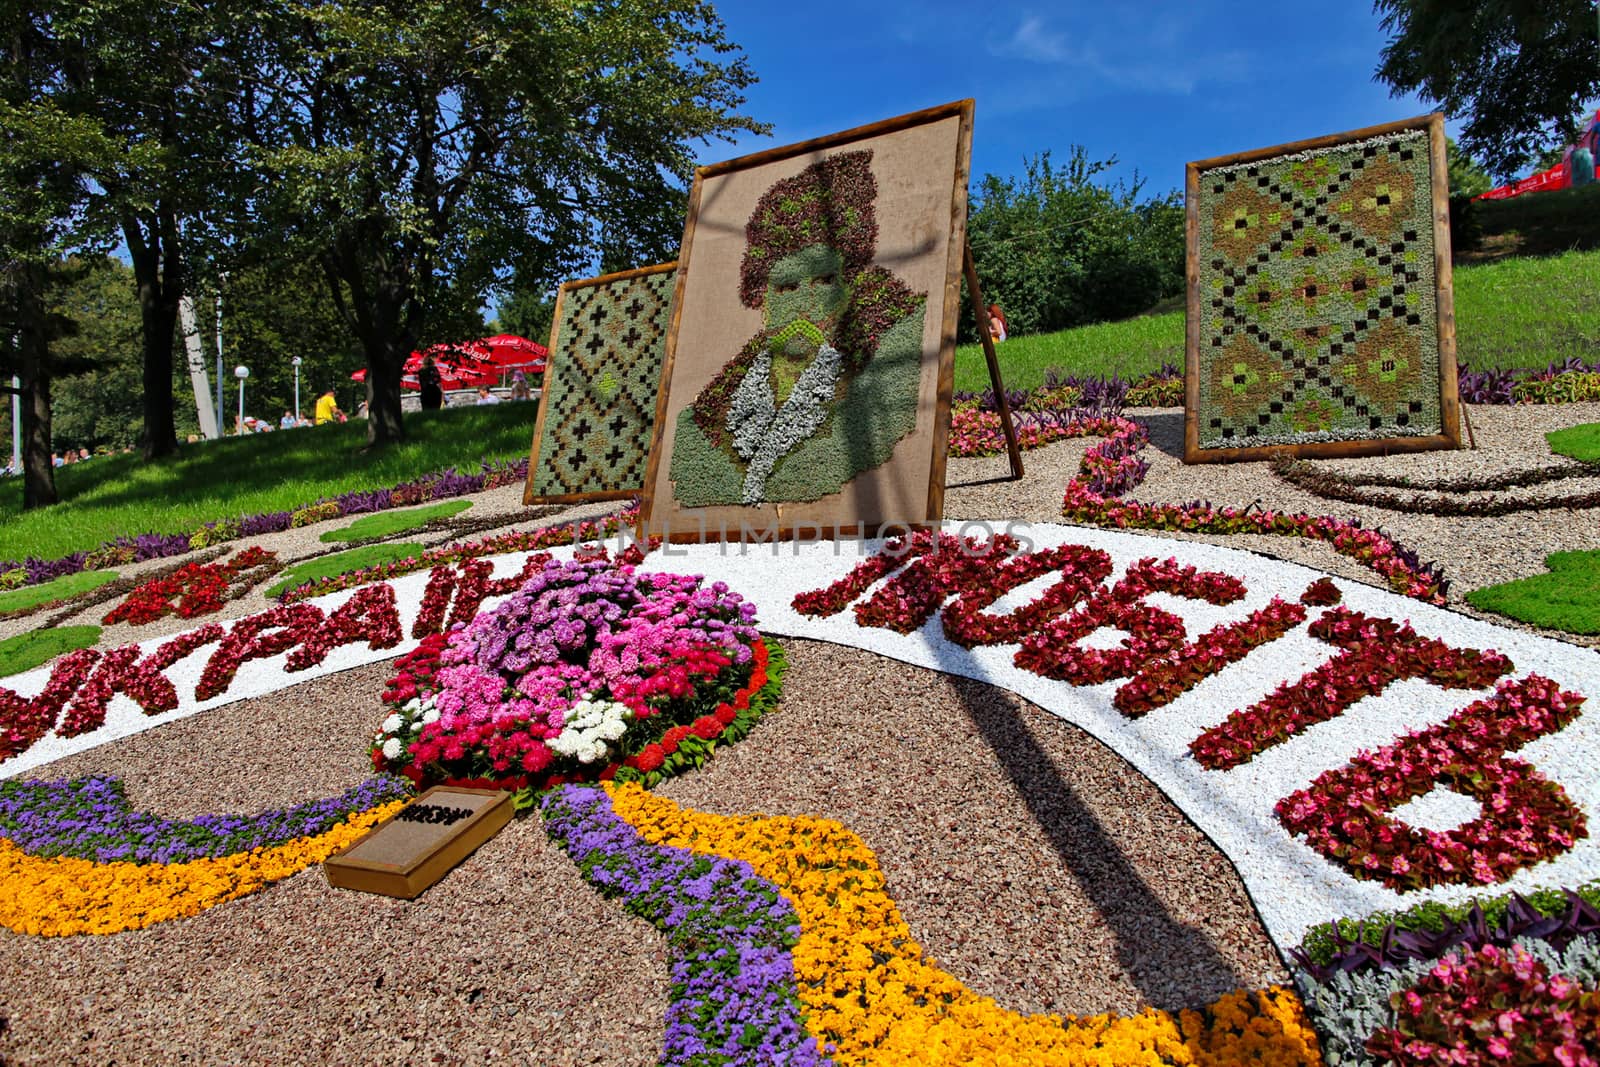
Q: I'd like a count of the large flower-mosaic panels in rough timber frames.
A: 3